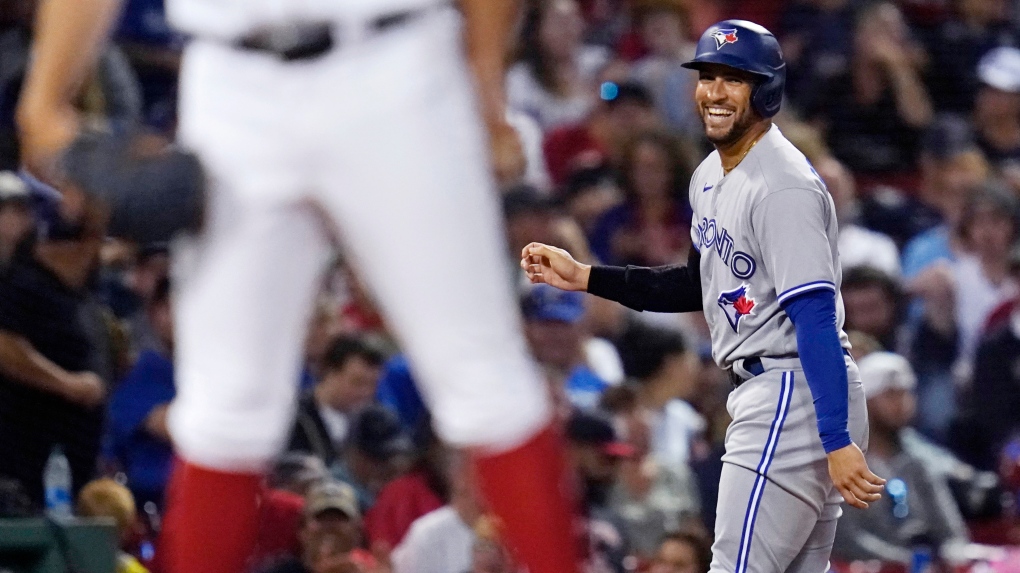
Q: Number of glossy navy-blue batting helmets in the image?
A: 1